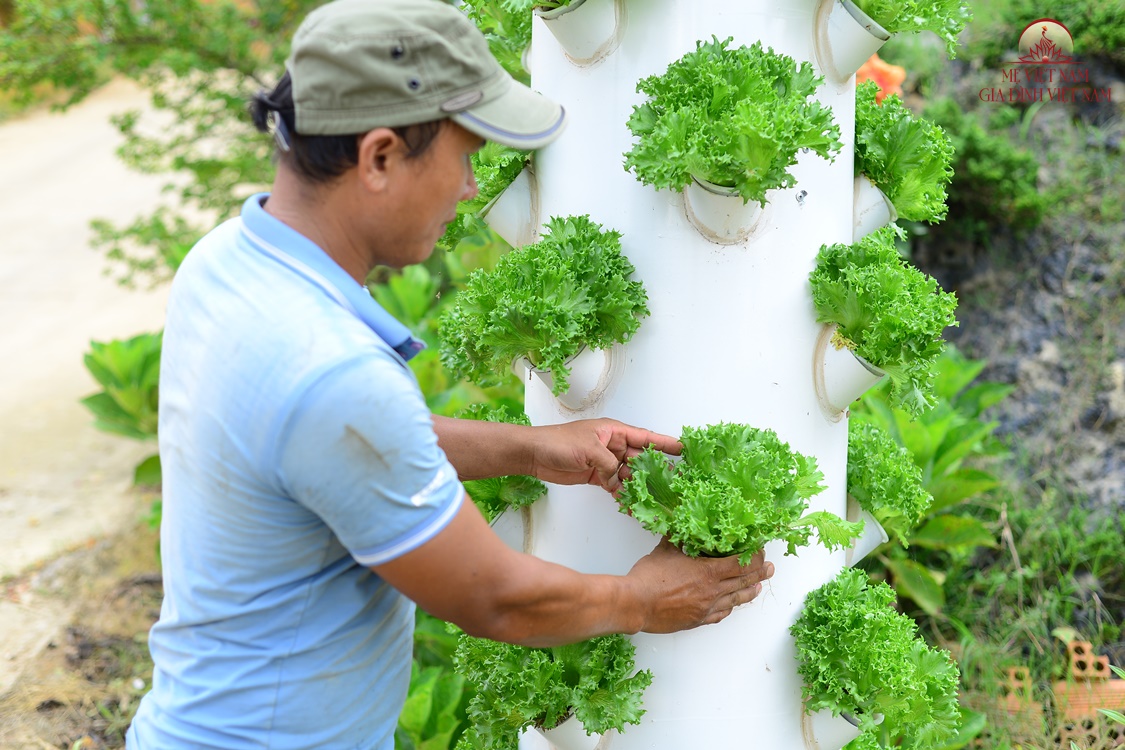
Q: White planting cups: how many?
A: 11